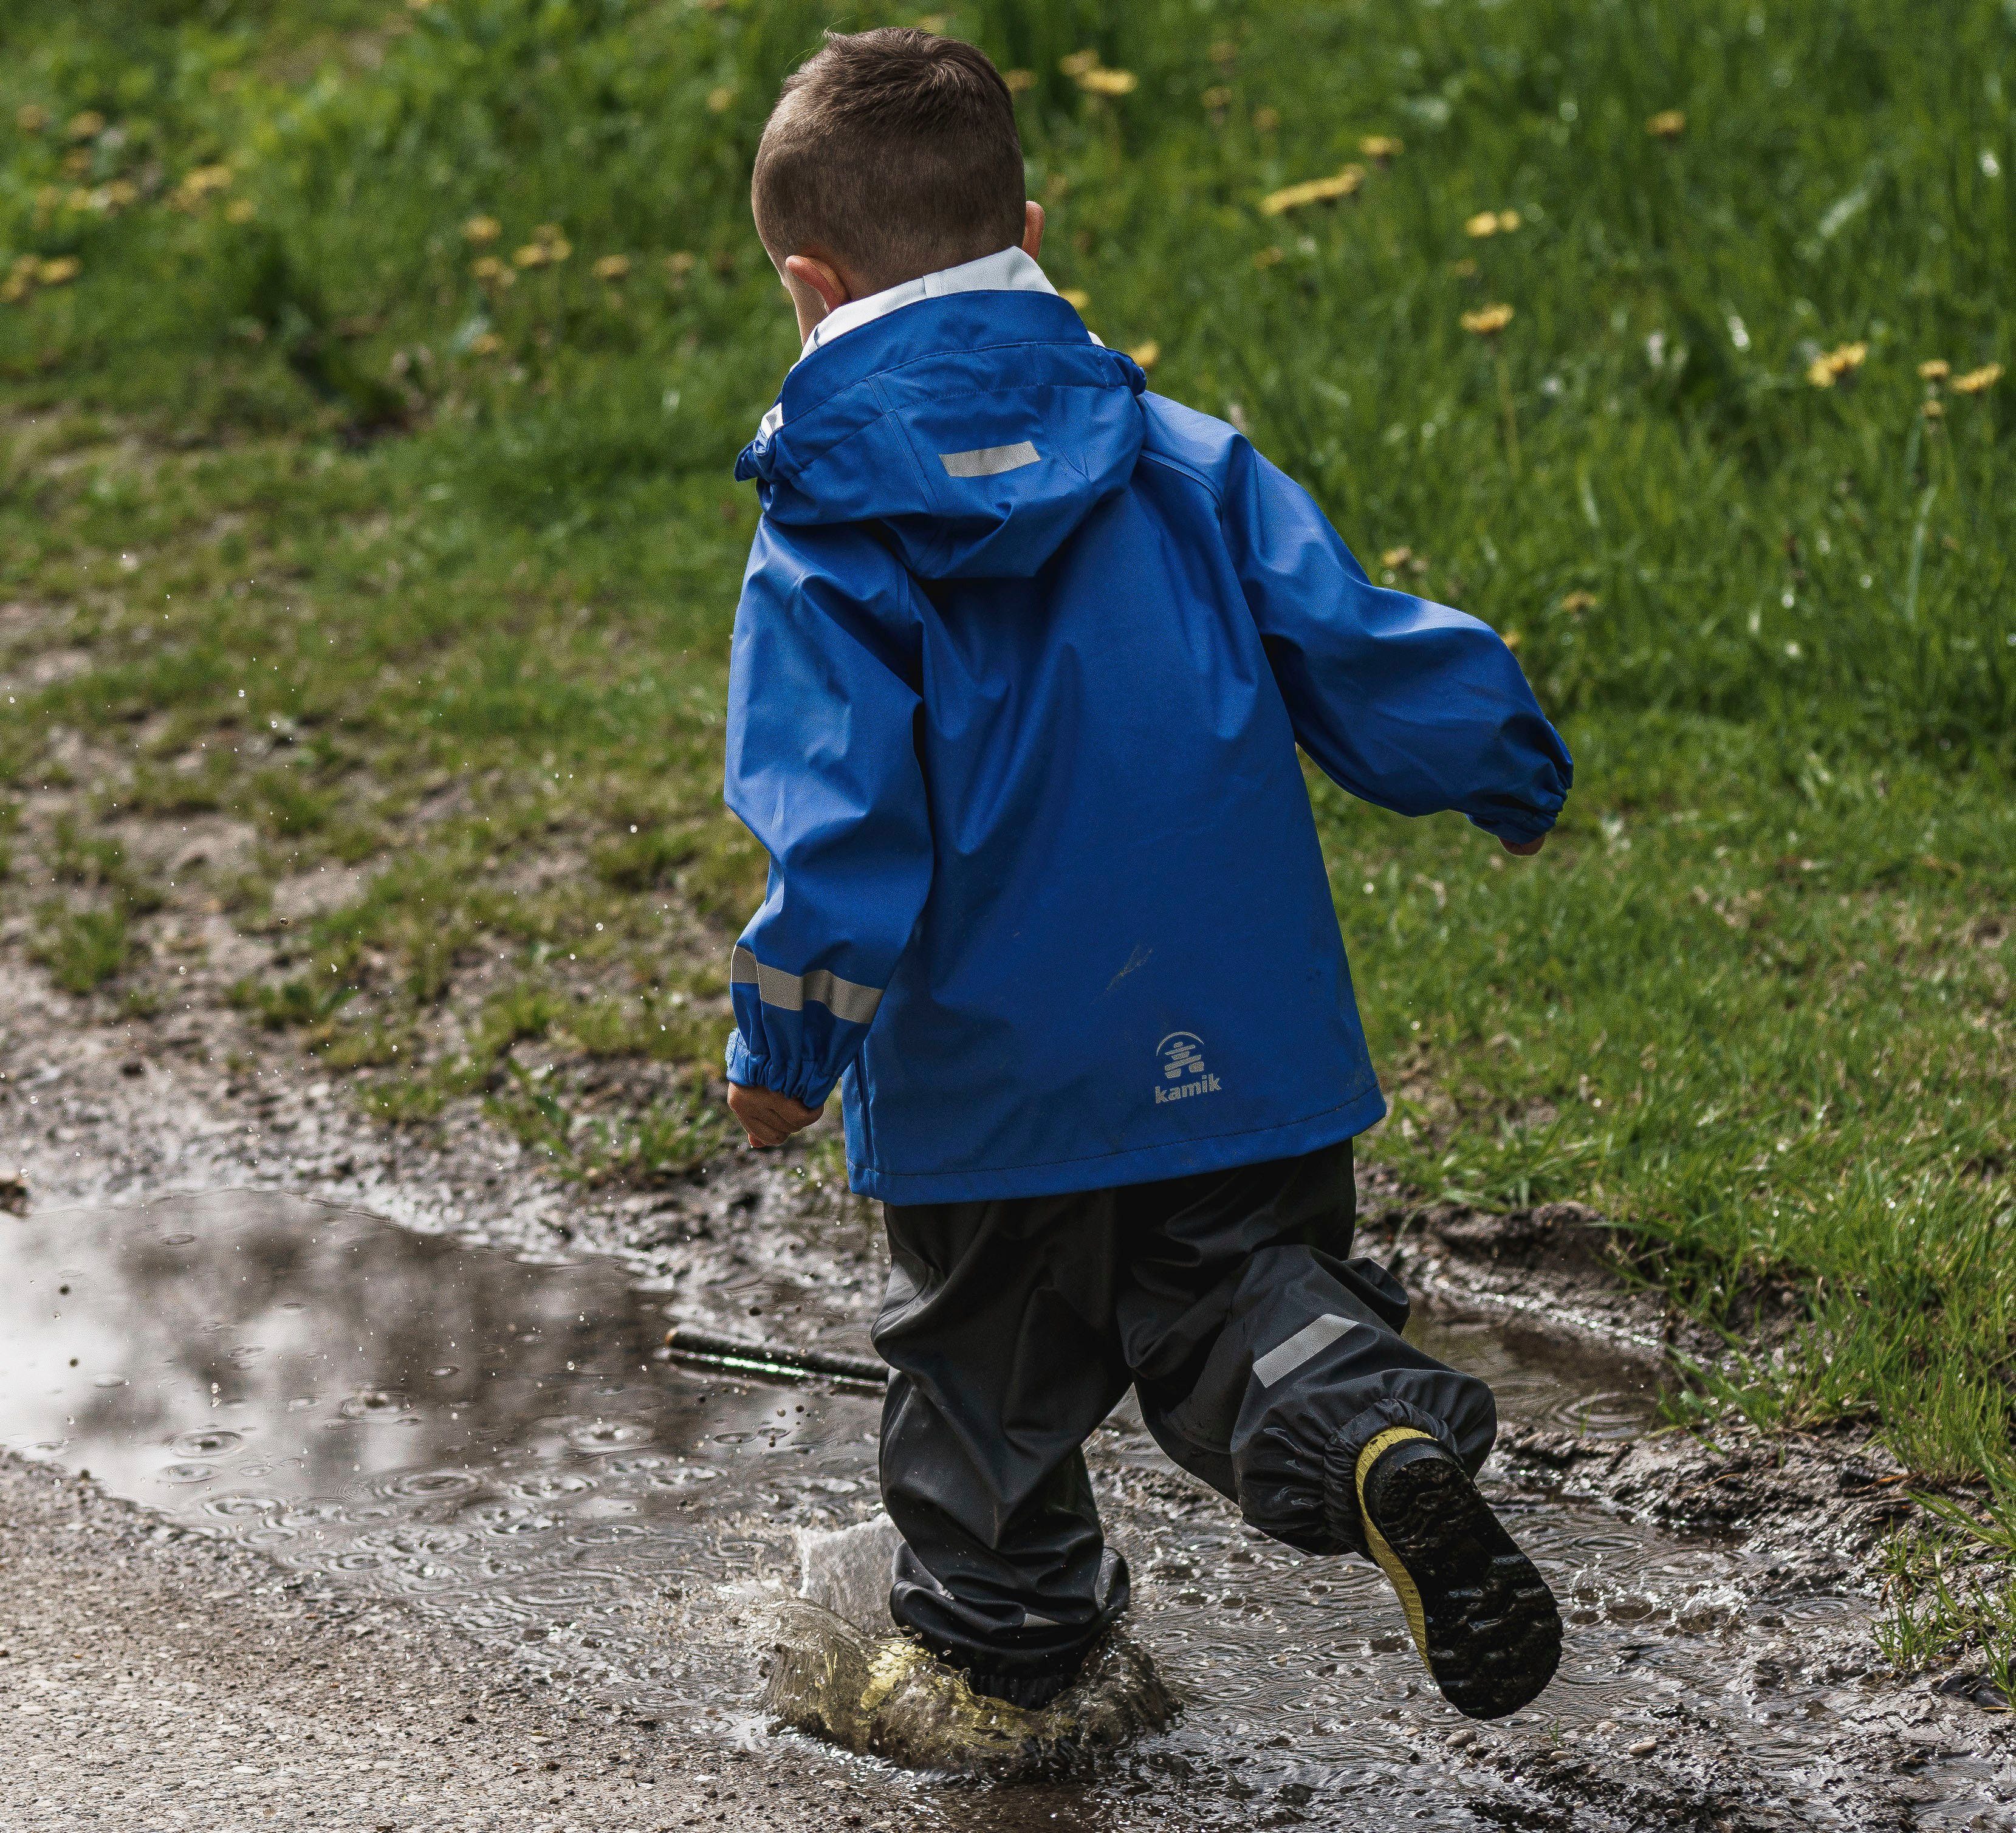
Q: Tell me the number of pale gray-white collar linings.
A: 1